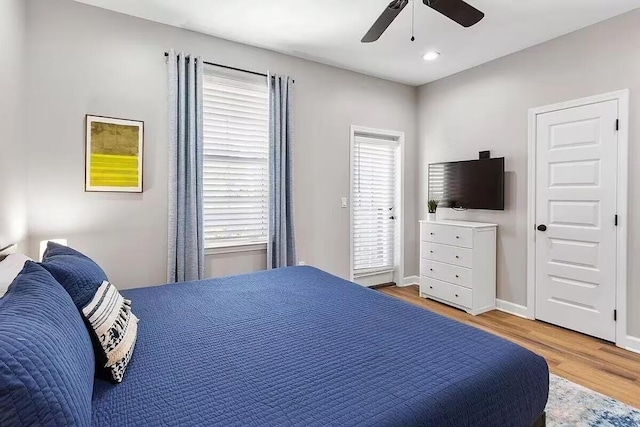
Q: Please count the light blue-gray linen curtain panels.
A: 2